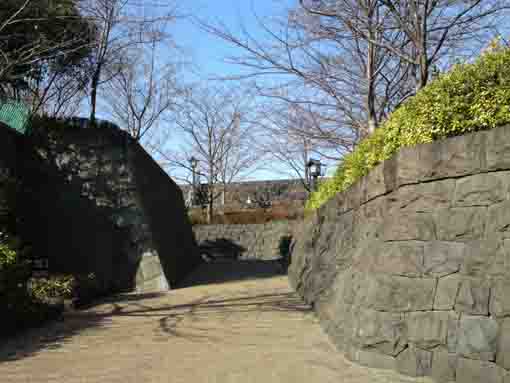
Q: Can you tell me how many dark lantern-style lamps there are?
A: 2